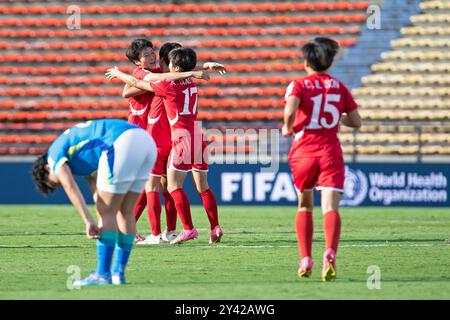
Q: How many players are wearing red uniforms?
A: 4